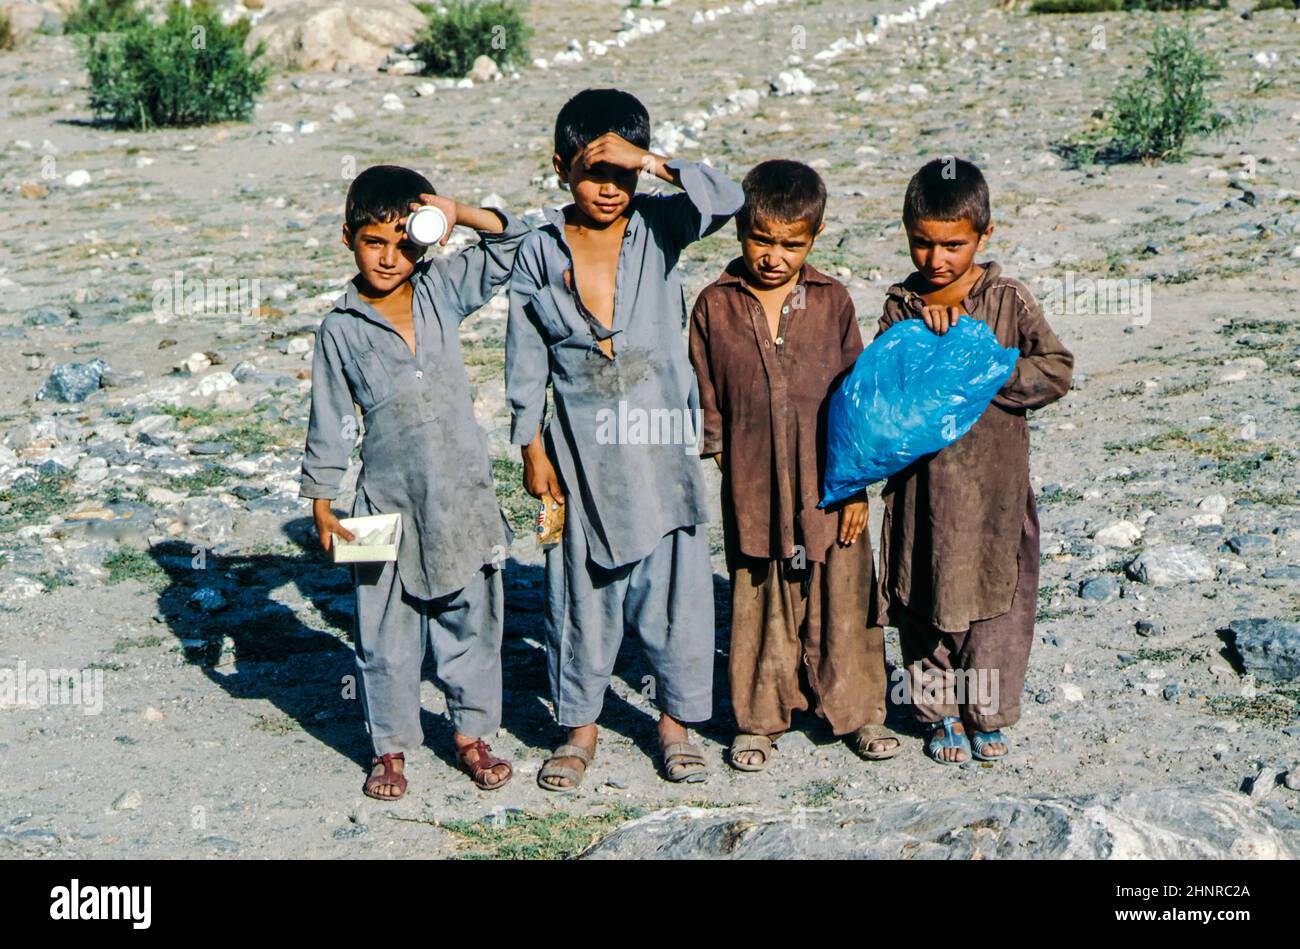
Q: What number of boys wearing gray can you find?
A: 2